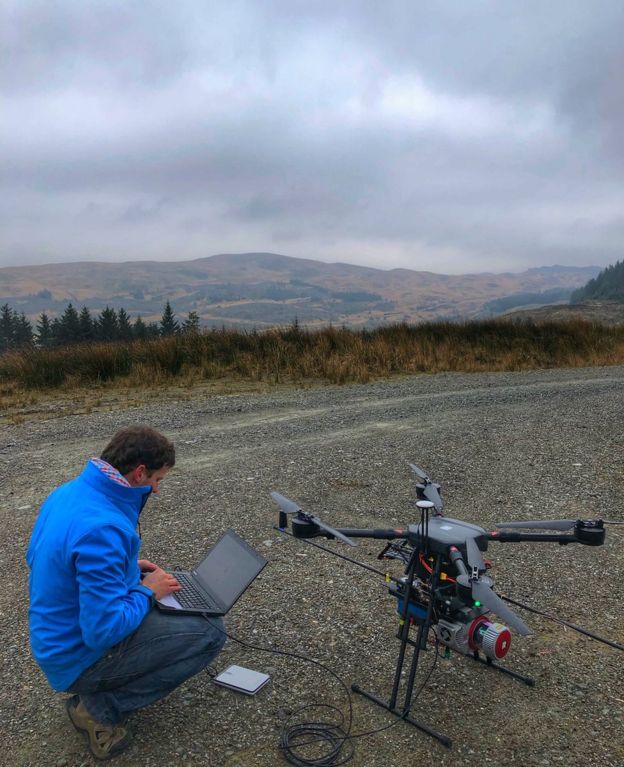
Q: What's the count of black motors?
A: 4